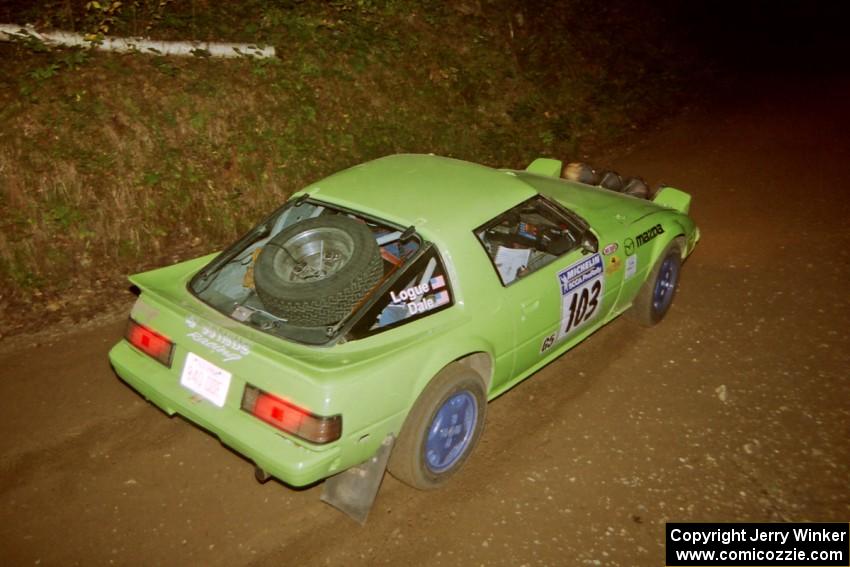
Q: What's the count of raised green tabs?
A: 2